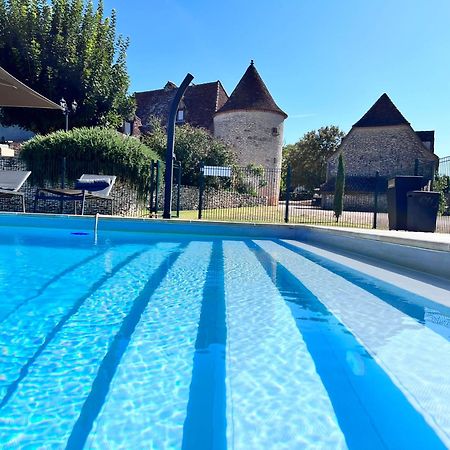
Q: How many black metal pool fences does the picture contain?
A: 1